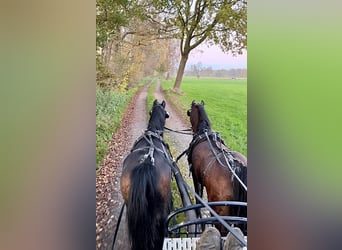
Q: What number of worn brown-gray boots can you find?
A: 2